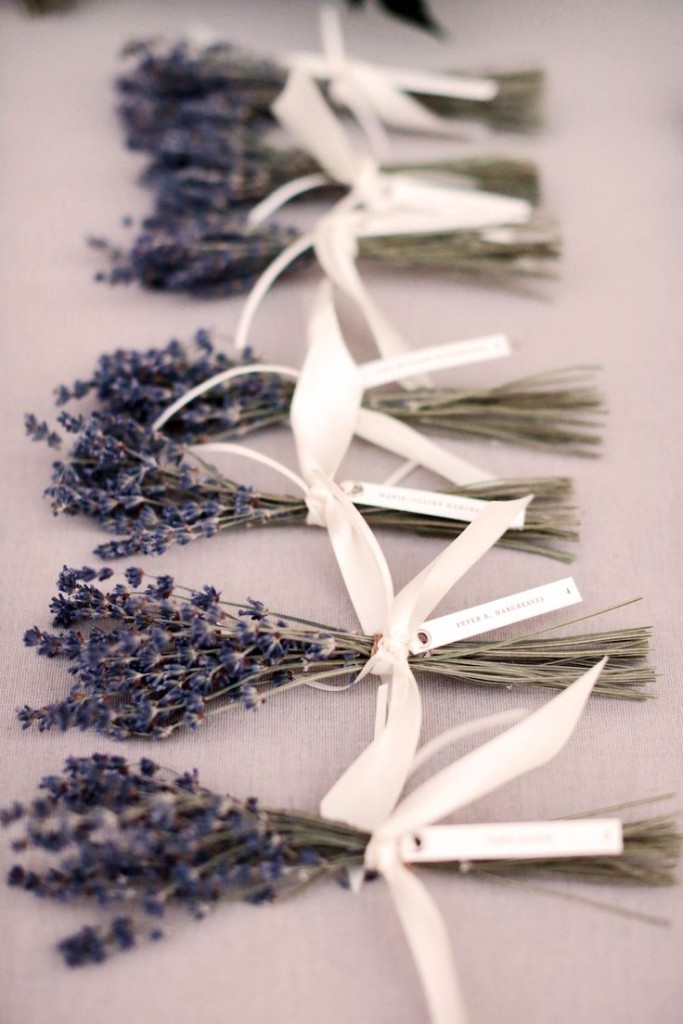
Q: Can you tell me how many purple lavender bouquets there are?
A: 7